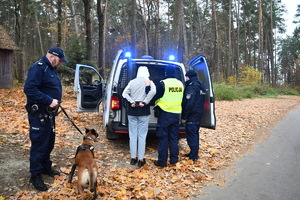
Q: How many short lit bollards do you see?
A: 0